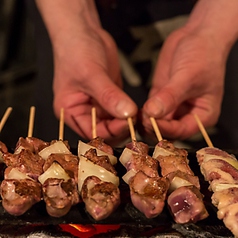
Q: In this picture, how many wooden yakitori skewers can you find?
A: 7